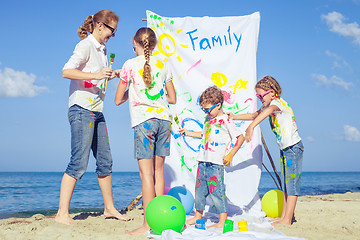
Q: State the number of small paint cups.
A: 3